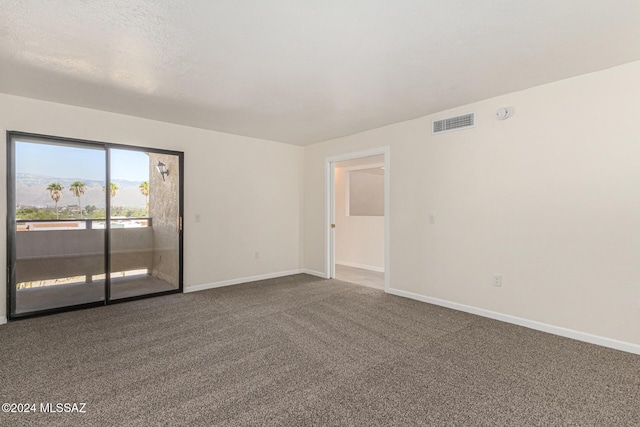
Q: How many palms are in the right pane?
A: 2